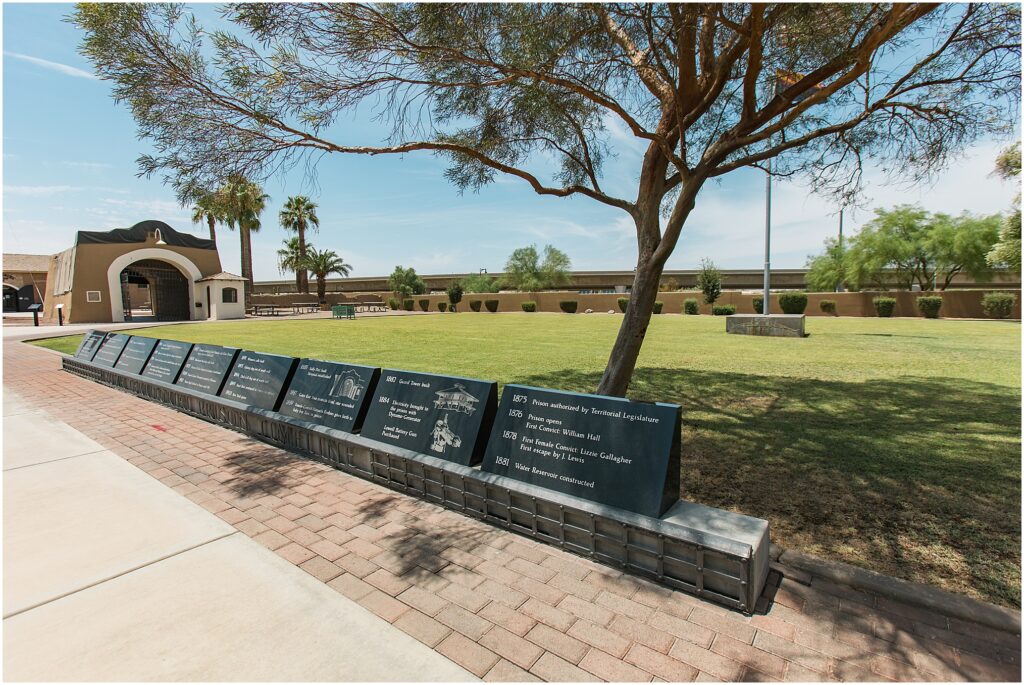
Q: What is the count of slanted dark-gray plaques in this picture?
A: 9